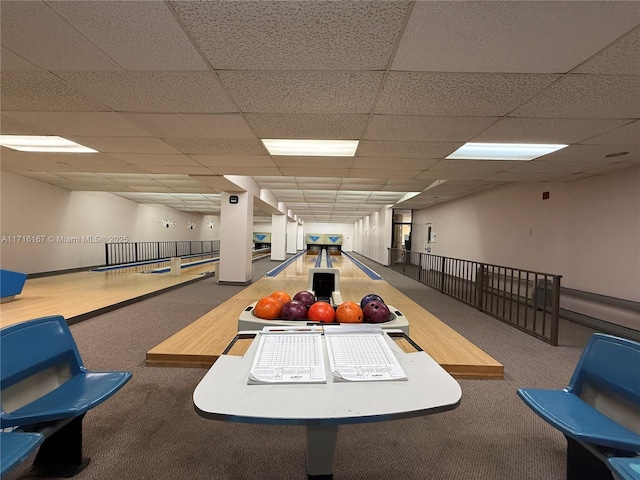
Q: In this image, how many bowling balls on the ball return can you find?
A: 8